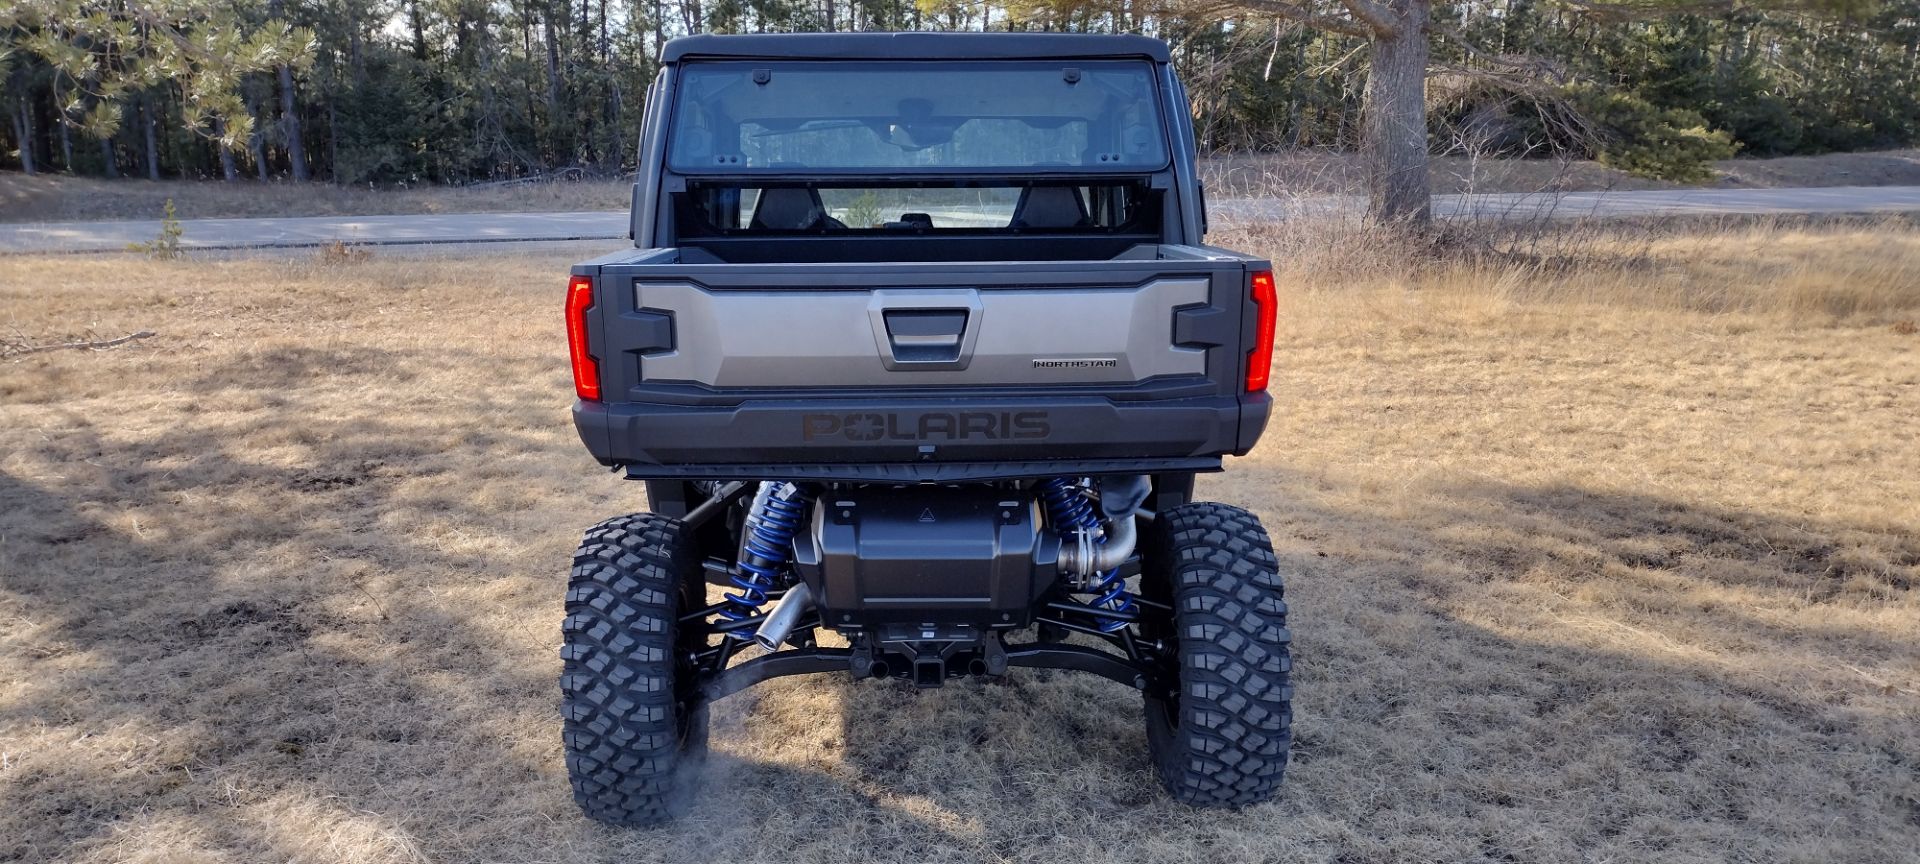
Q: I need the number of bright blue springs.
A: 2